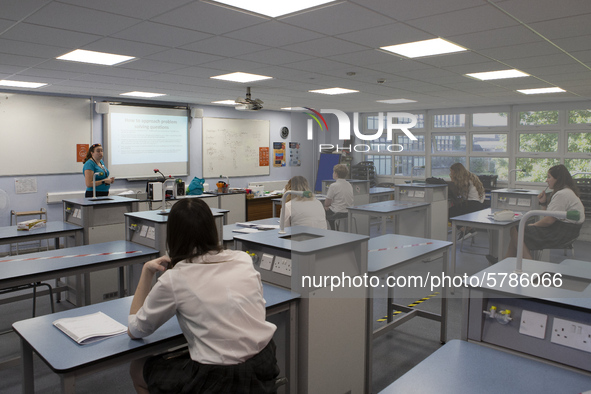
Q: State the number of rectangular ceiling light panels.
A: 12